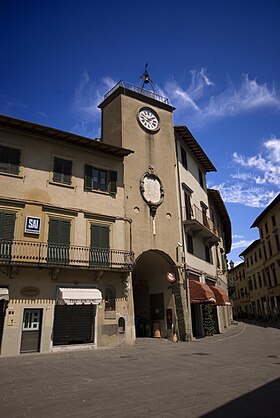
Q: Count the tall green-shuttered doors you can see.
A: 3